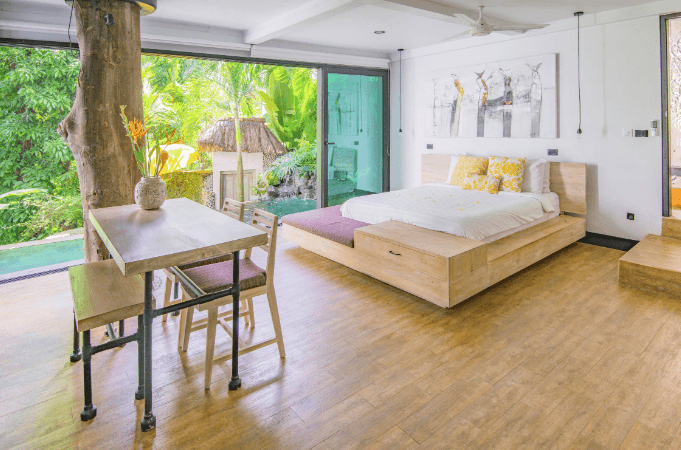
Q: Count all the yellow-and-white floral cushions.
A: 3